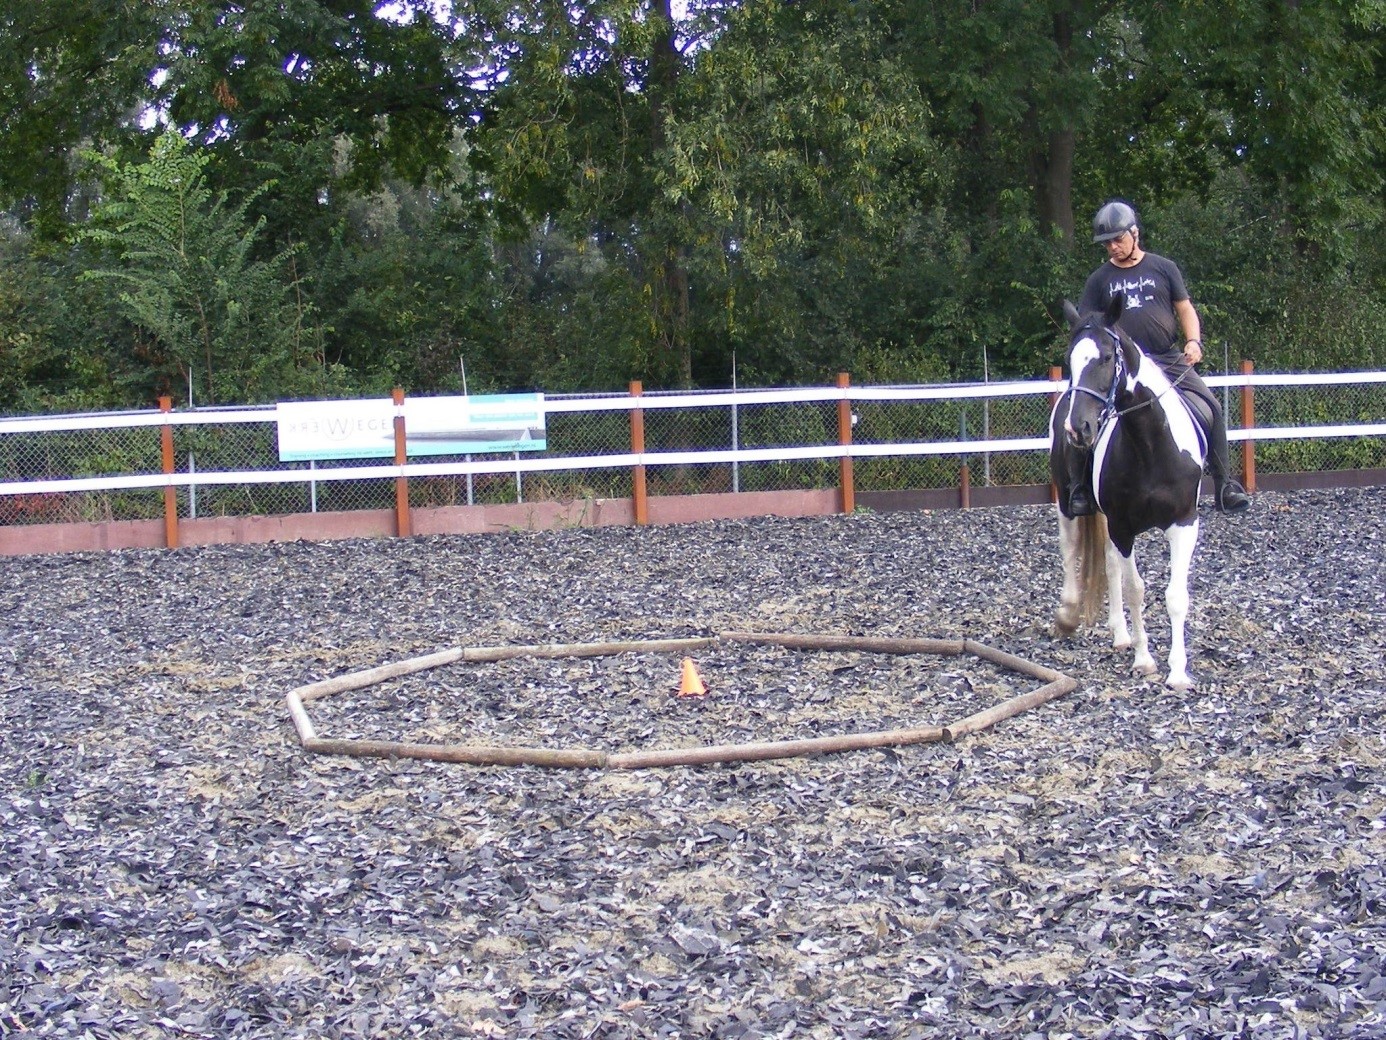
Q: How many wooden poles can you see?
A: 8